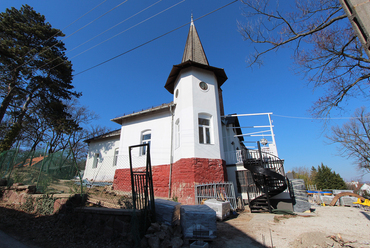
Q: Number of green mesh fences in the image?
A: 1